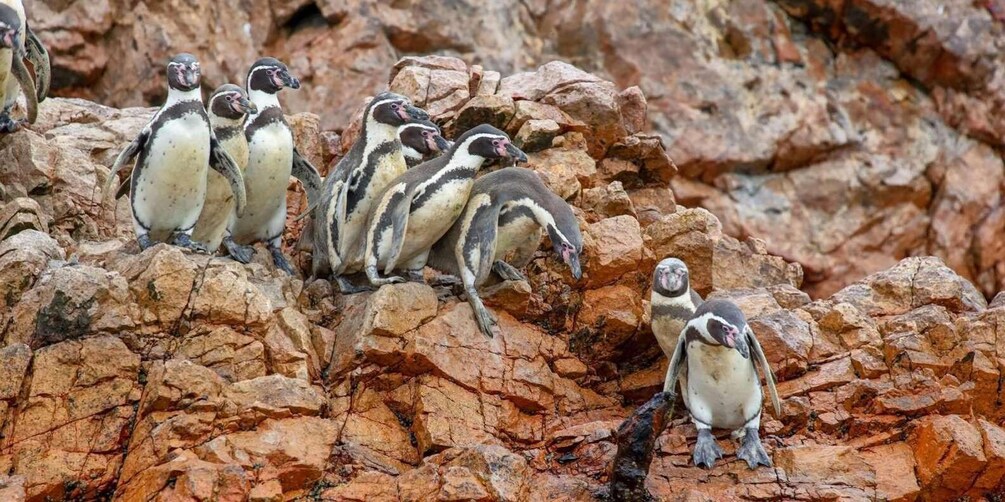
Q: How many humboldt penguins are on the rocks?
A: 11